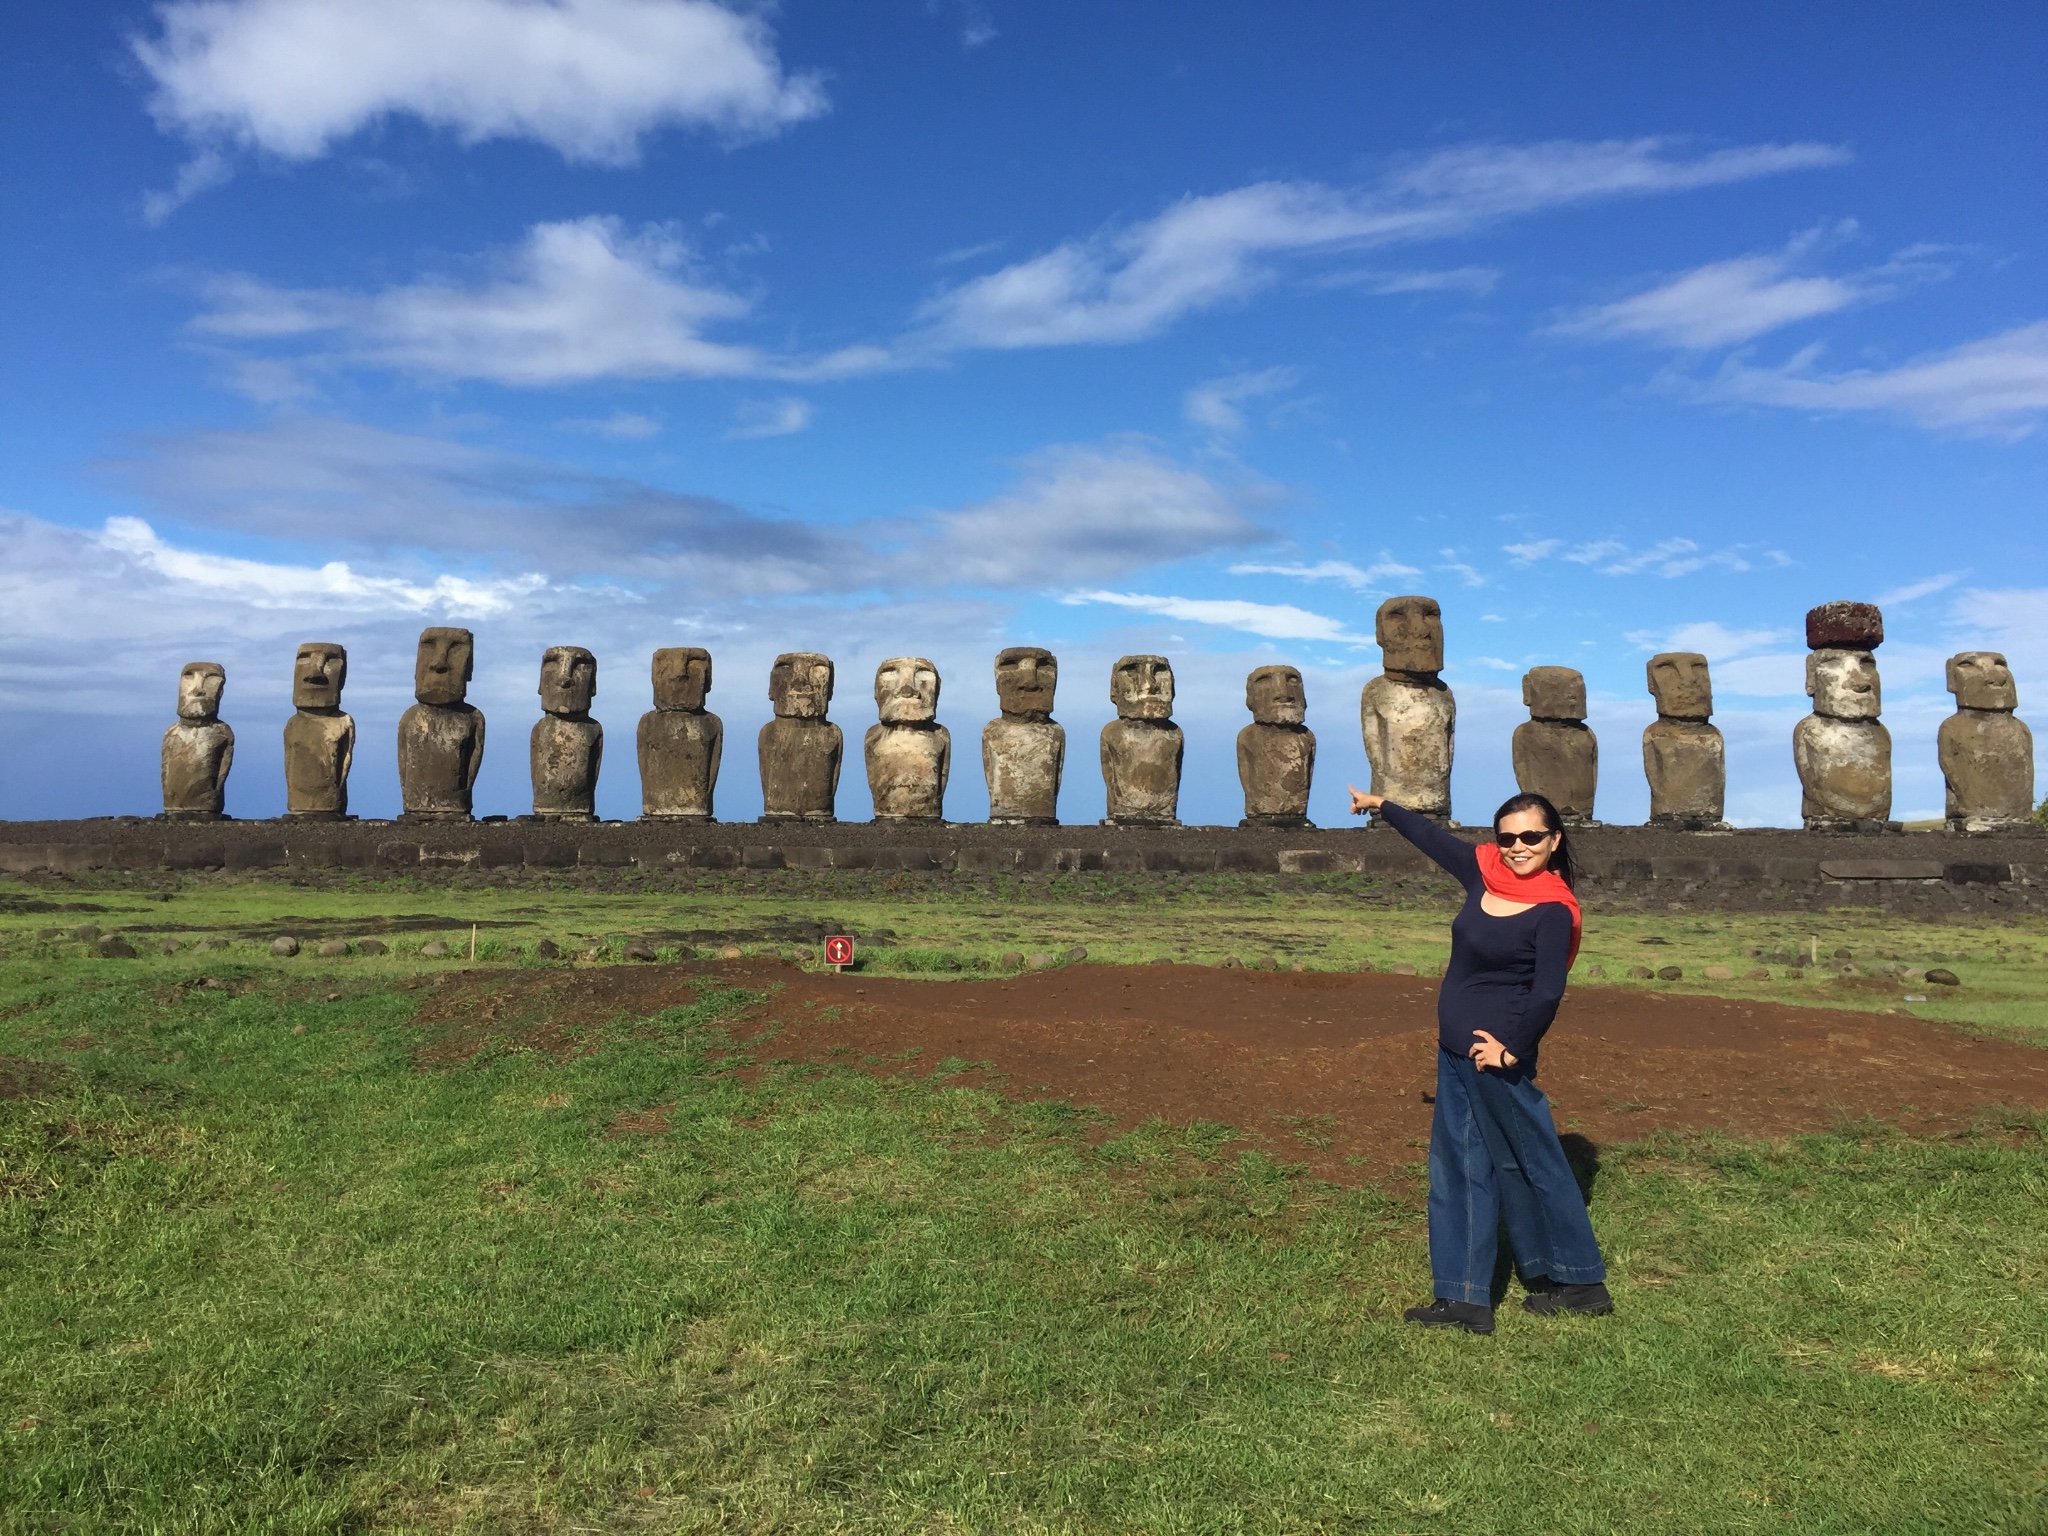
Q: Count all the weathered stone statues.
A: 15